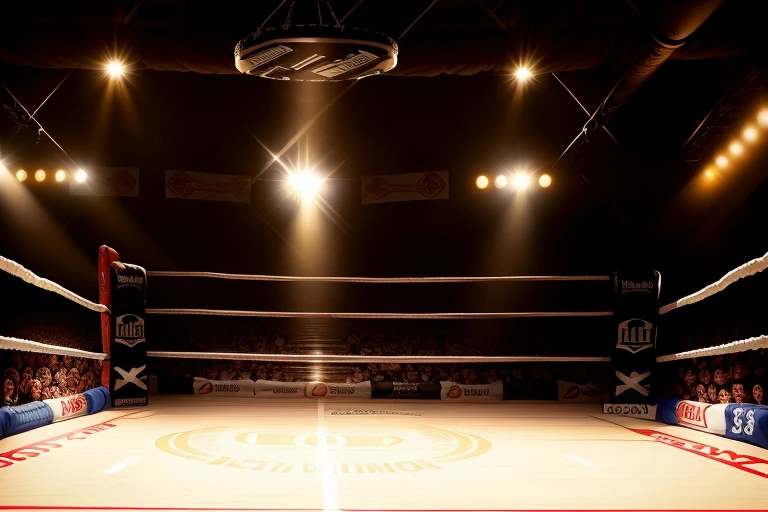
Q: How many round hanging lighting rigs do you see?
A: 1